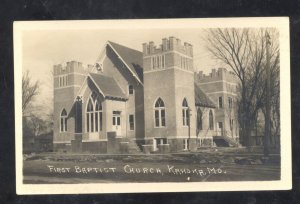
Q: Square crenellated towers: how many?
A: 3